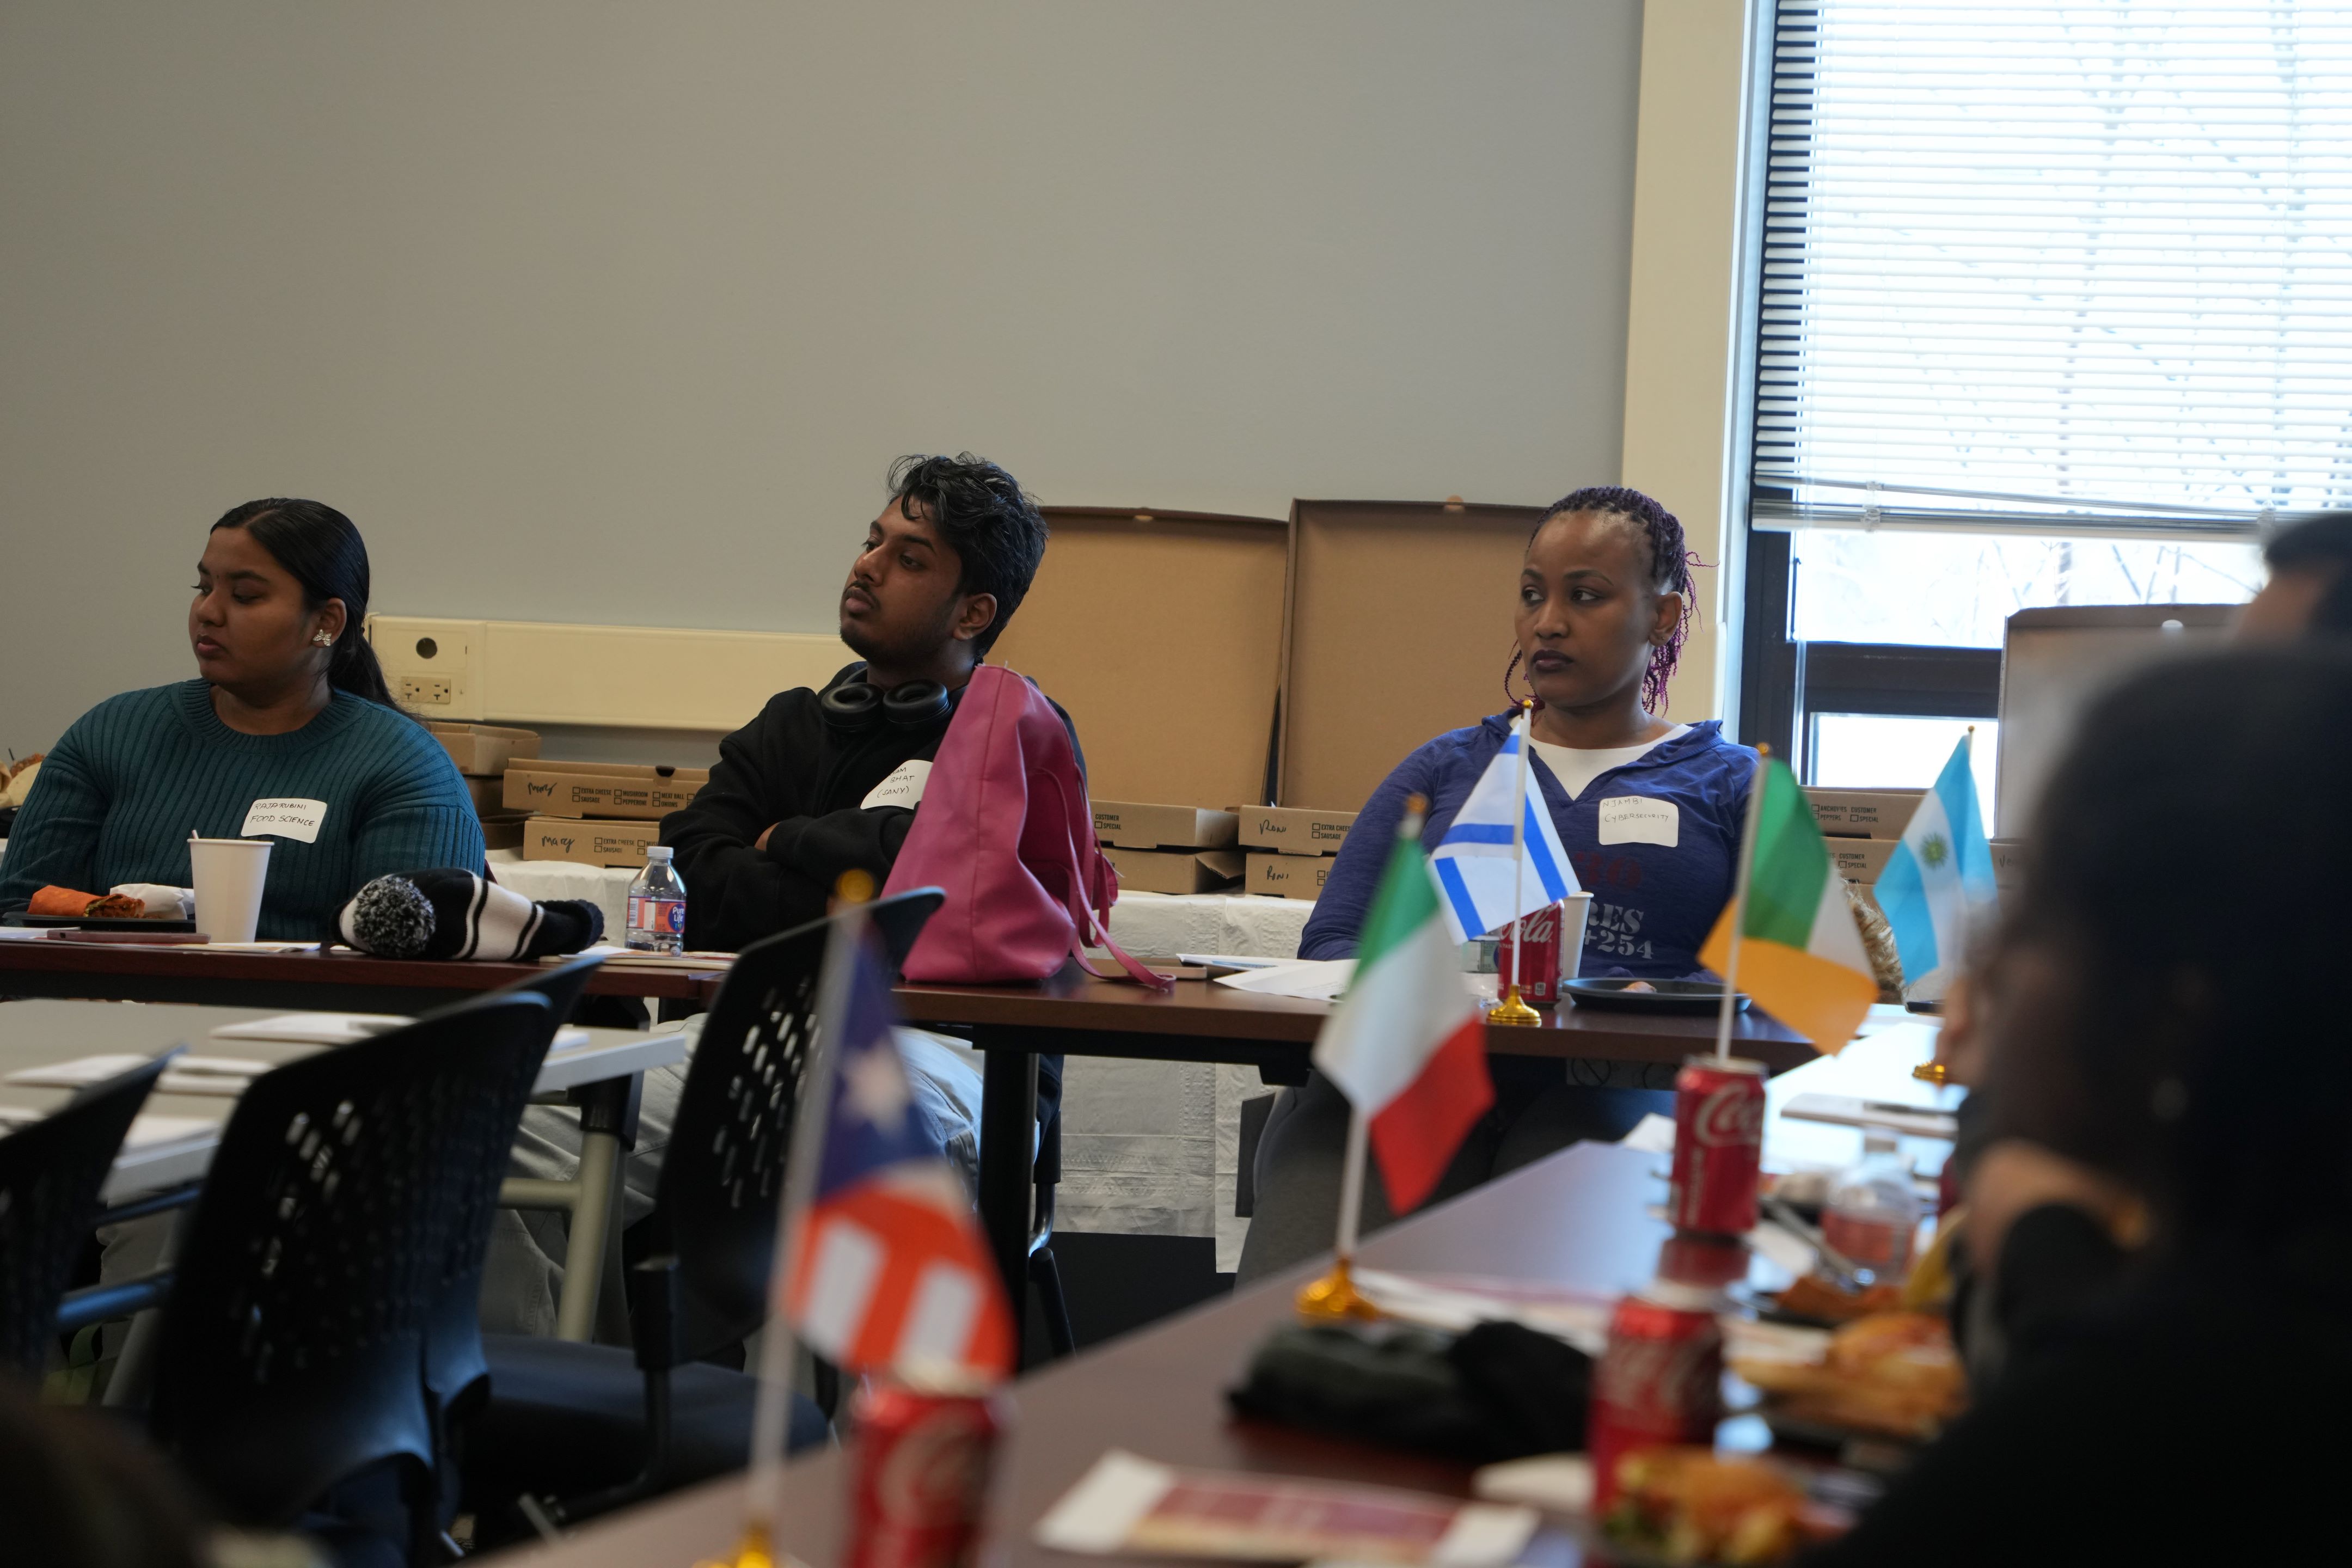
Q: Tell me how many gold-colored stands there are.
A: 4